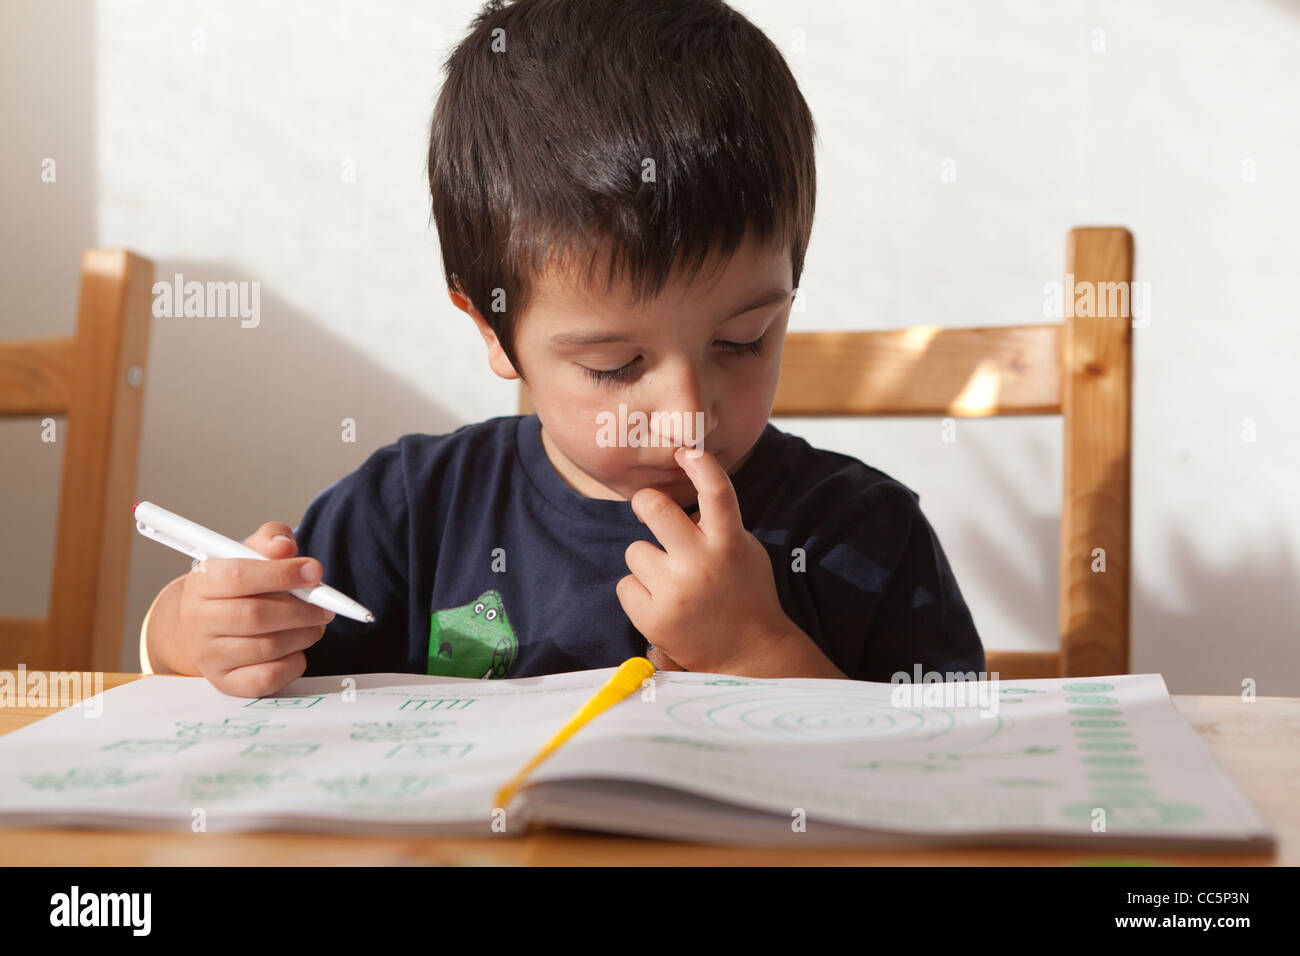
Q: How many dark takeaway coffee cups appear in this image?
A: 0